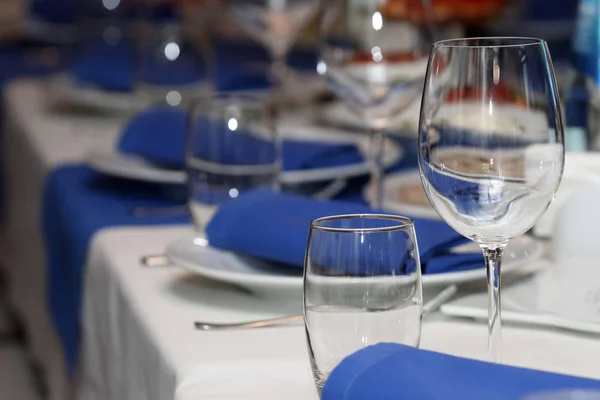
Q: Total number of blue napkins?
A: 4